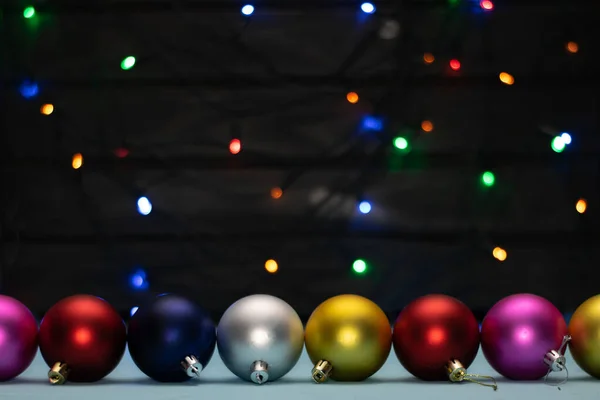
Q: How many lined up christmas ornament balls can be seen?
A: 8